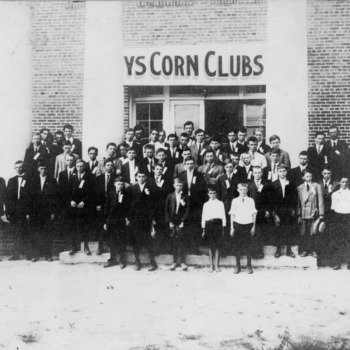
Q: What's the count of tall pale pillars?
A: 3